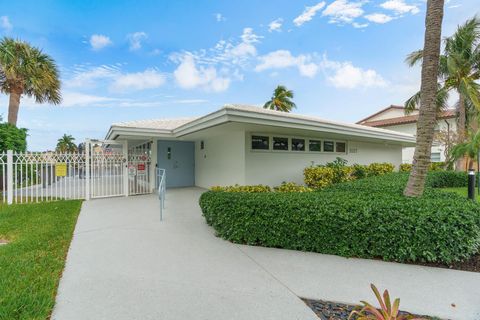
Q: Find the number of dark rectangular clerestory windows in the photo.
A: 6